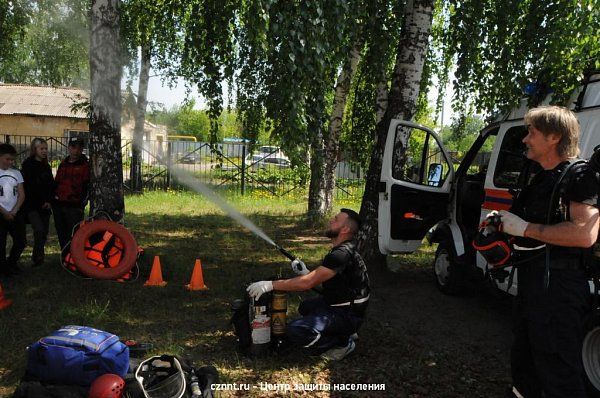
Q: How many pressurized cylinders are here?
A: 2